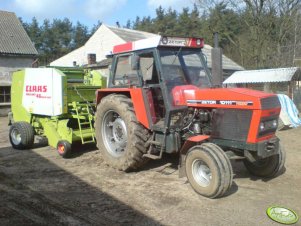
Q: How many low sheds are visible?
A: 1